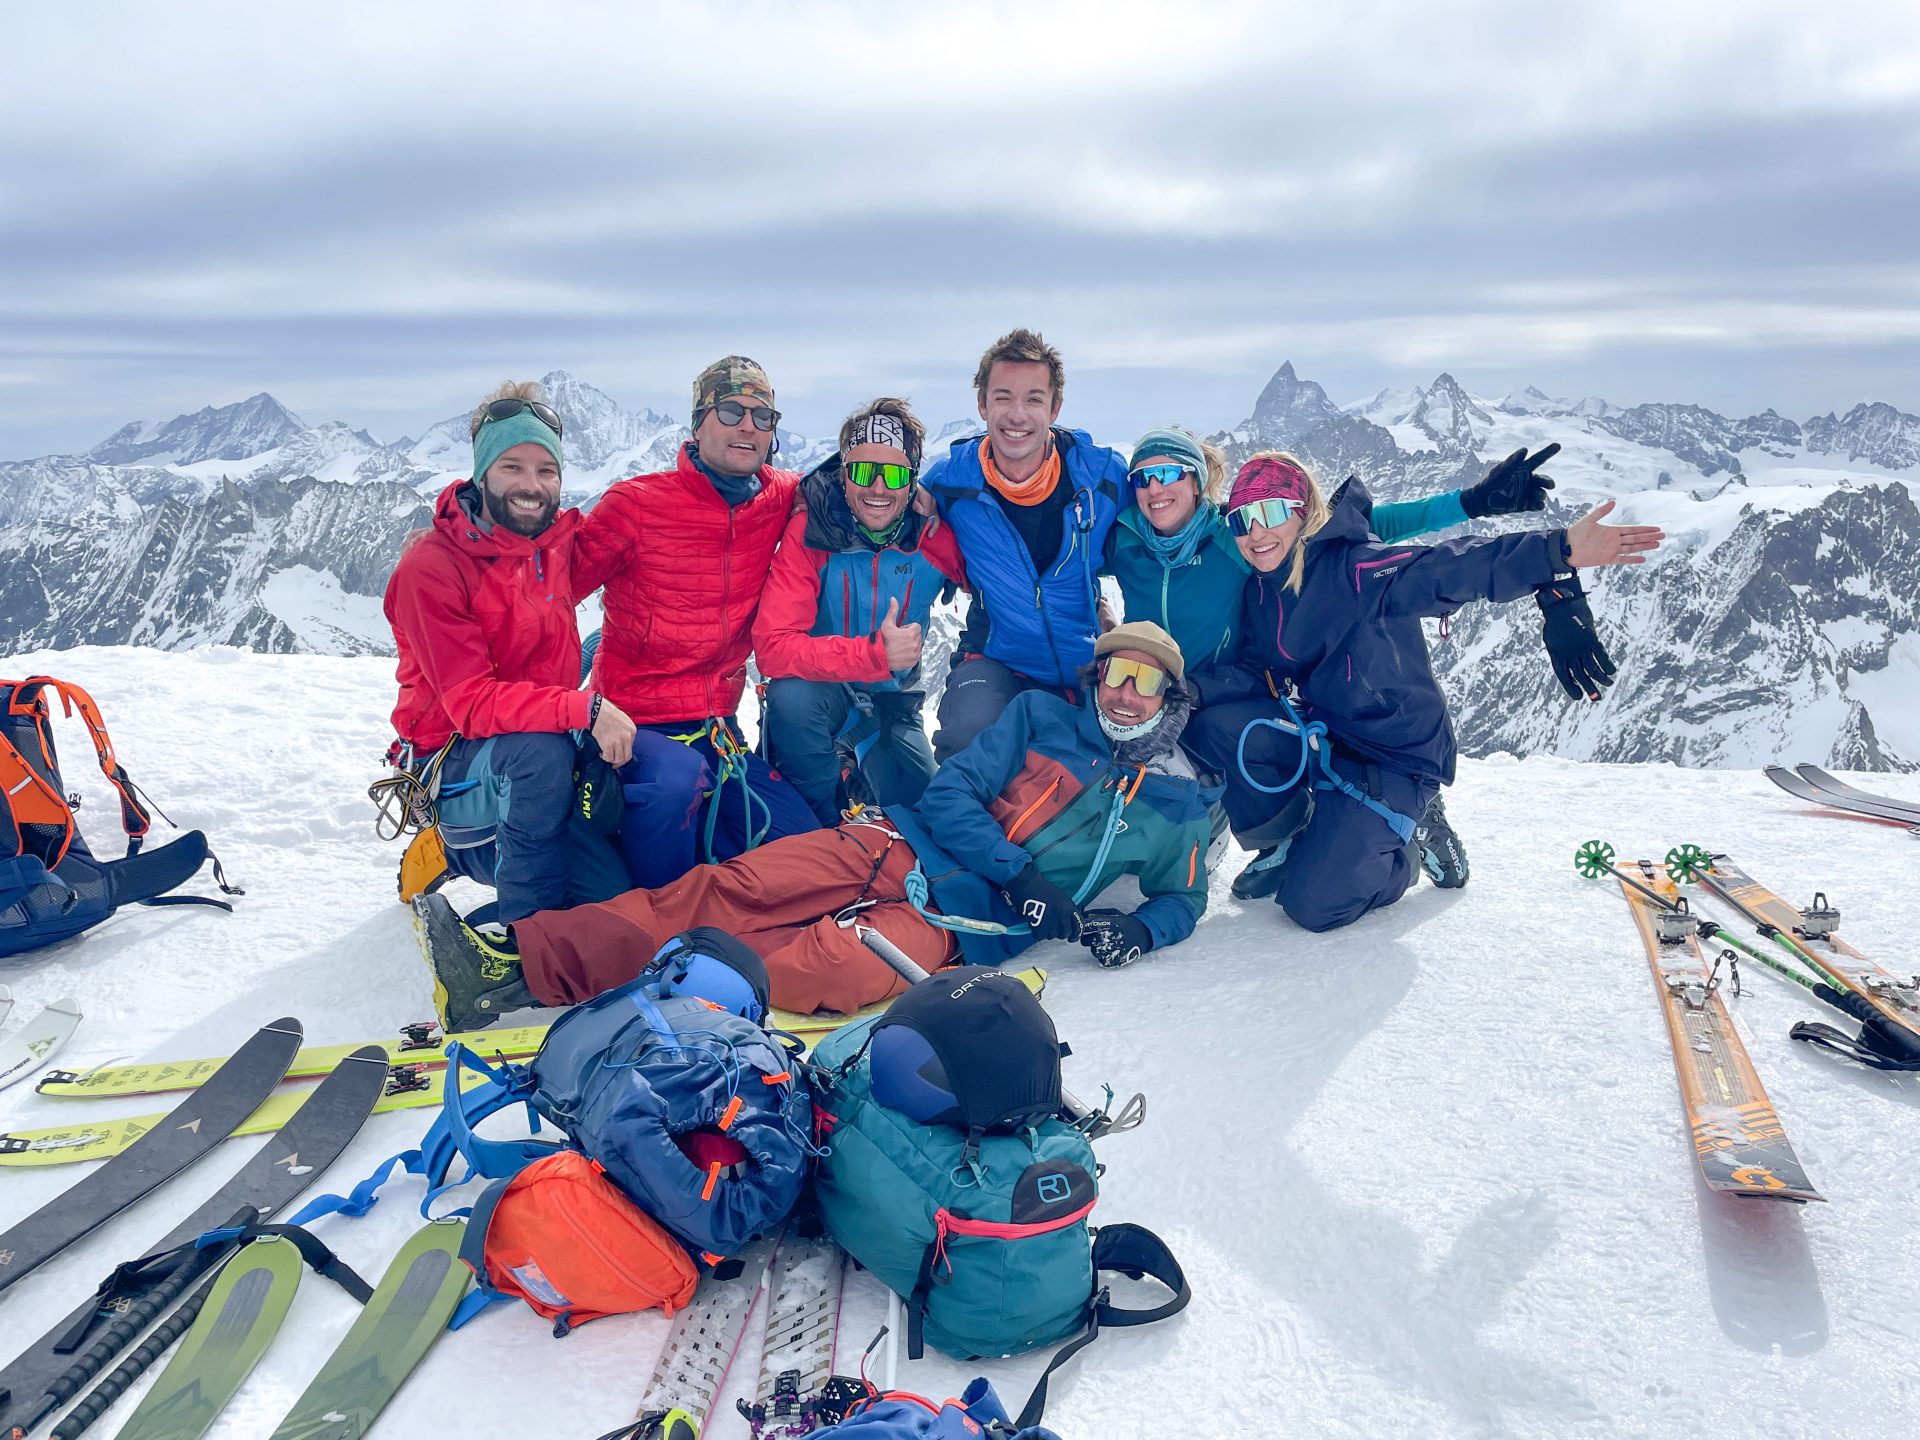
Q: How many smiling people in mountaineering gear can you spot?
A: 7